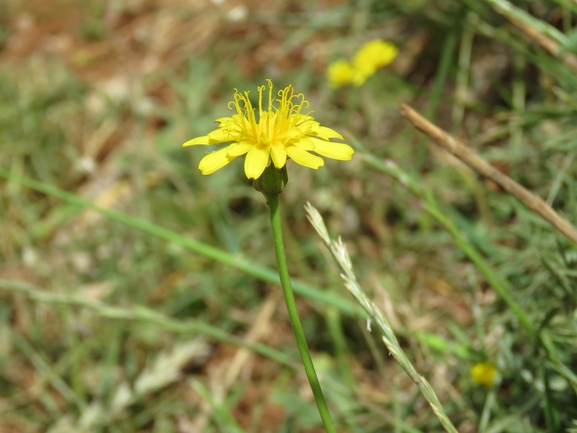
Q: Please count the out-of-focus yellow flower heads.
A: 3